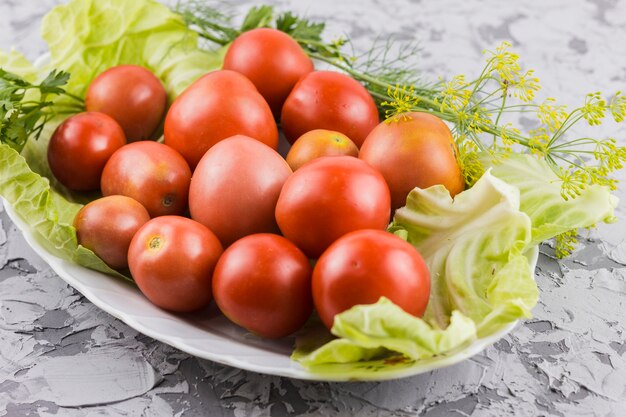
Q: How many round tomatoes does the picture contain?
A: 14